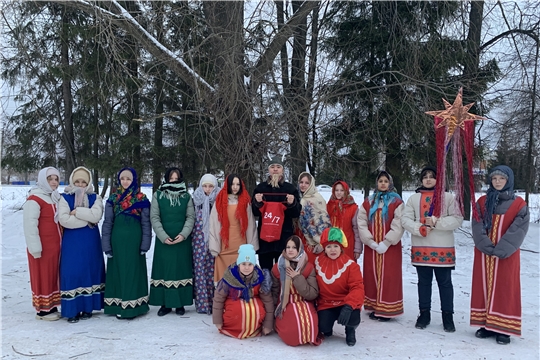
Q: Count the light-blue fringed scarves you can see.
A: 1